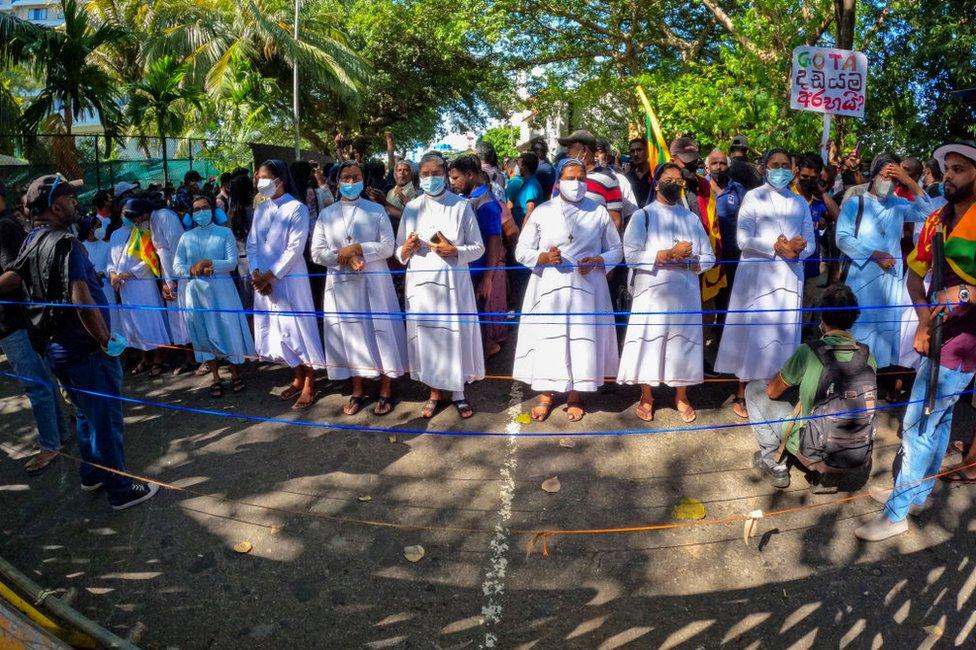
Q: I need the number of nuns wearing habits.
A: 11